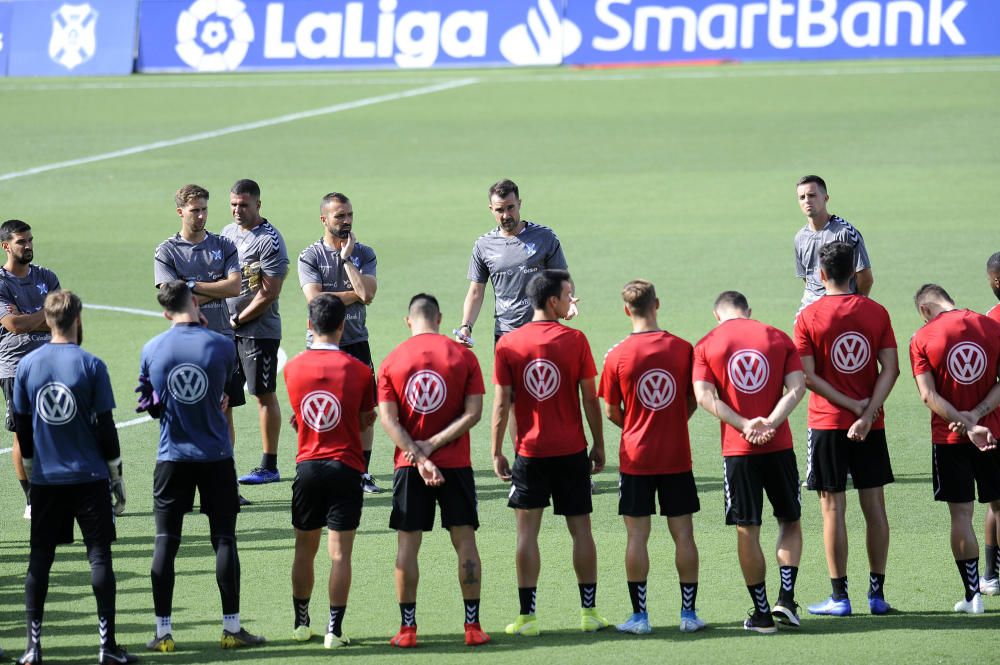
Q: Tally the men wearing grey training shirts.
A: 6